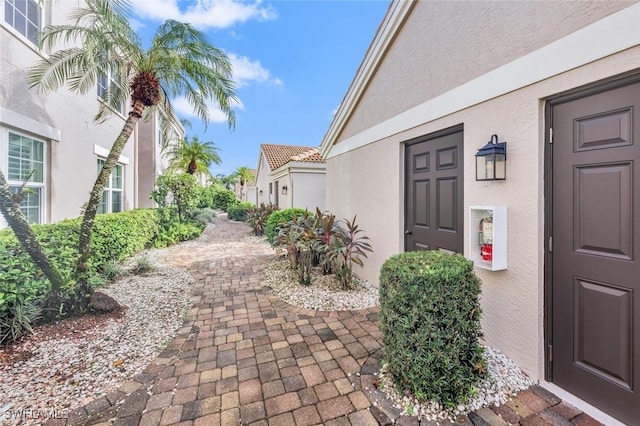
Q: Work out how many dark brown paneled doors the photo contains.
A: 2